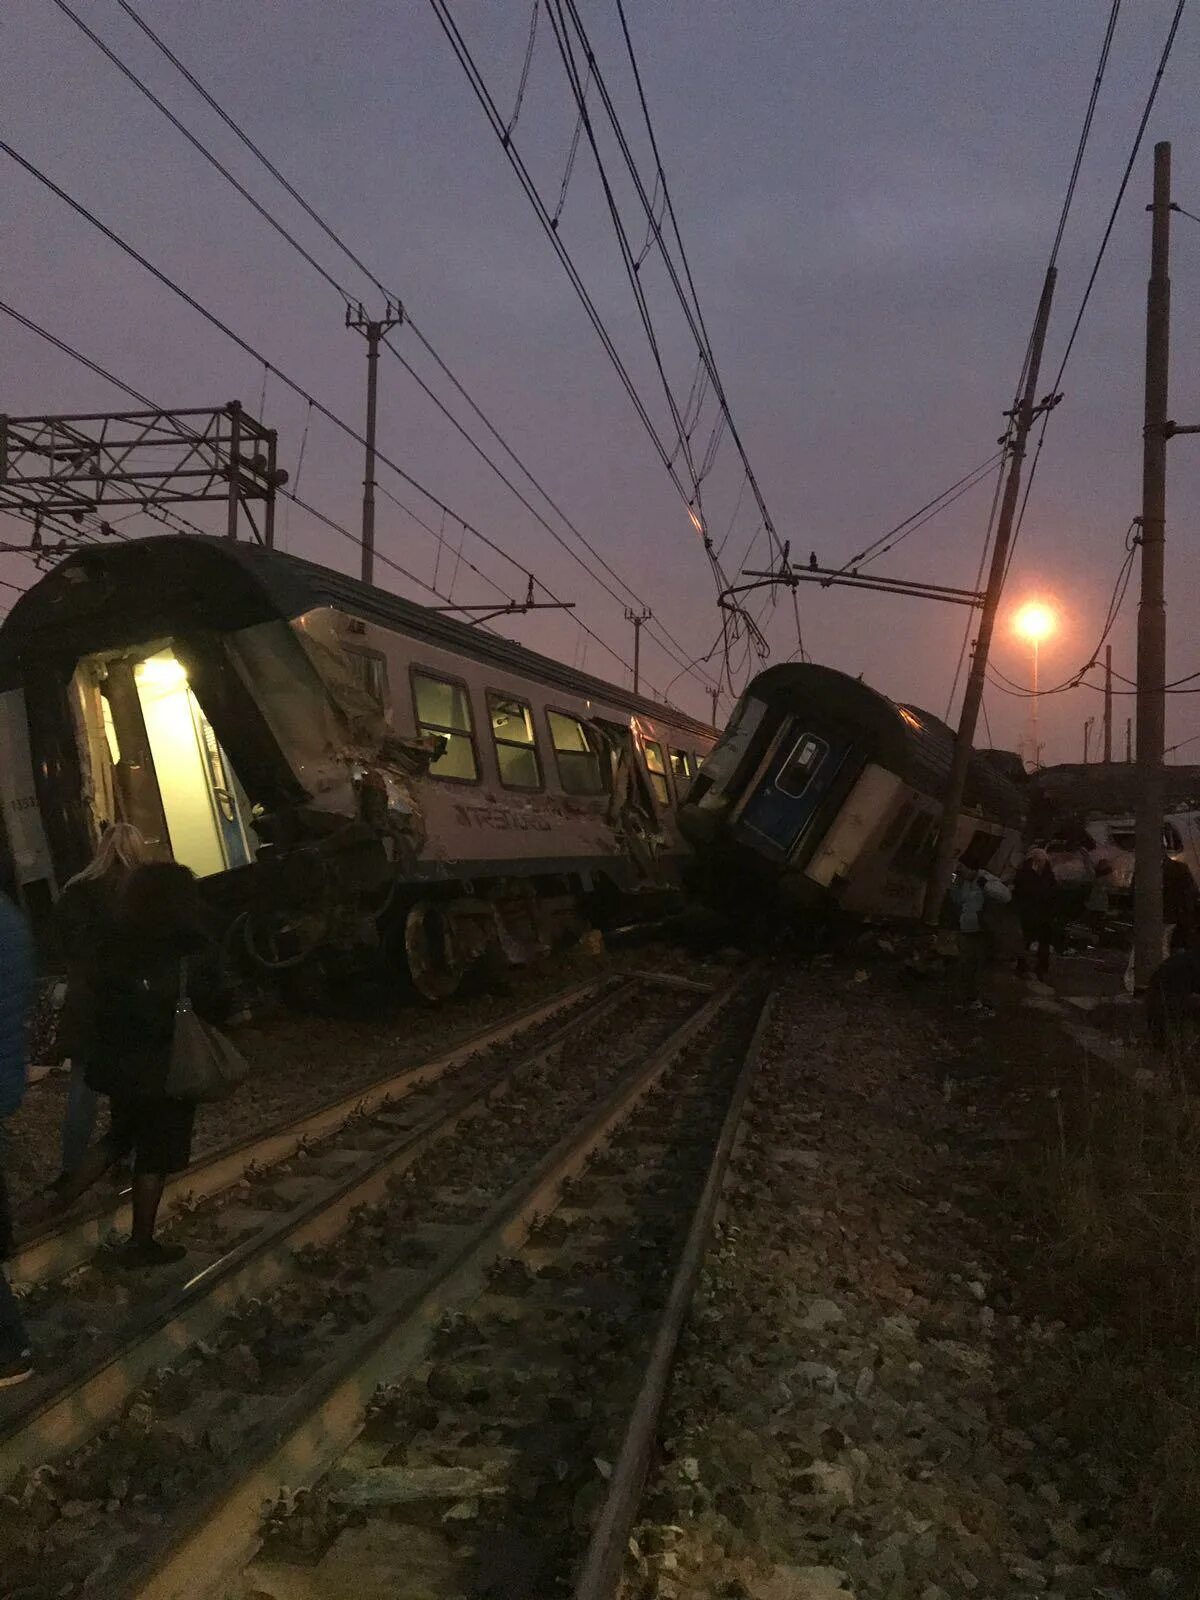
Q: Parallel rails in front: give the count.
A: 4